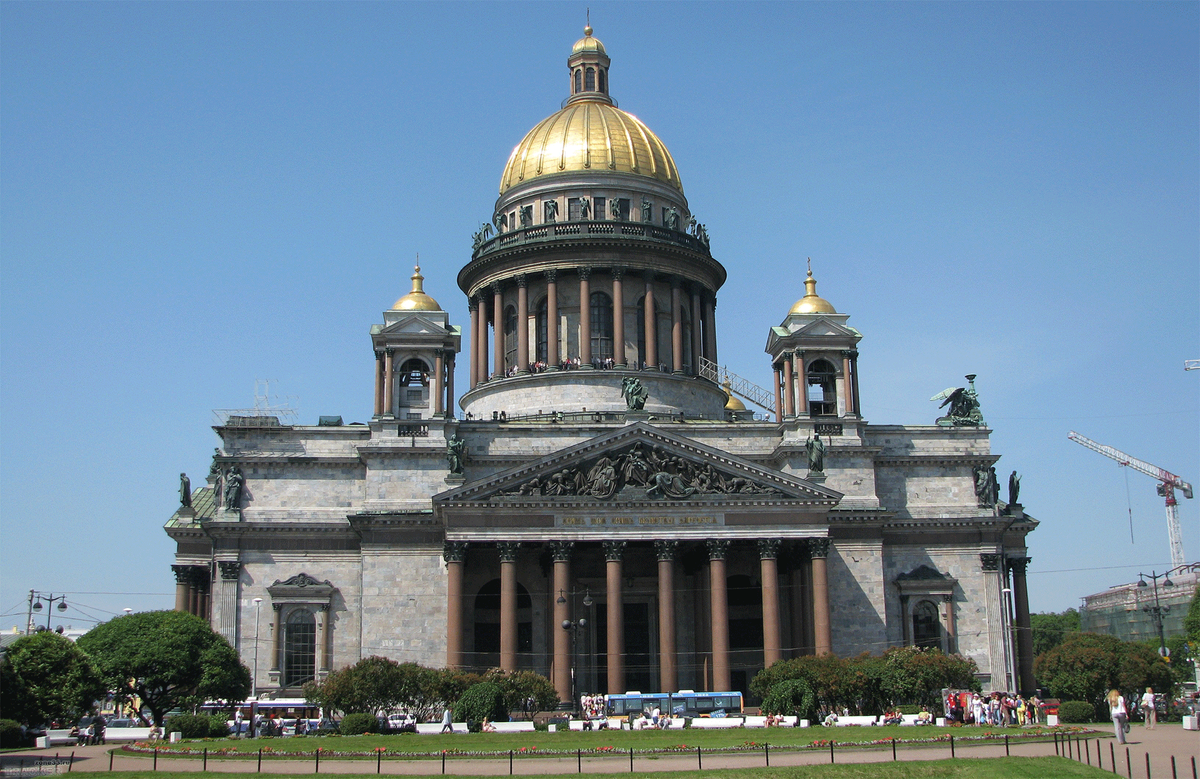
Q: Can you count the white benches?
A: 10